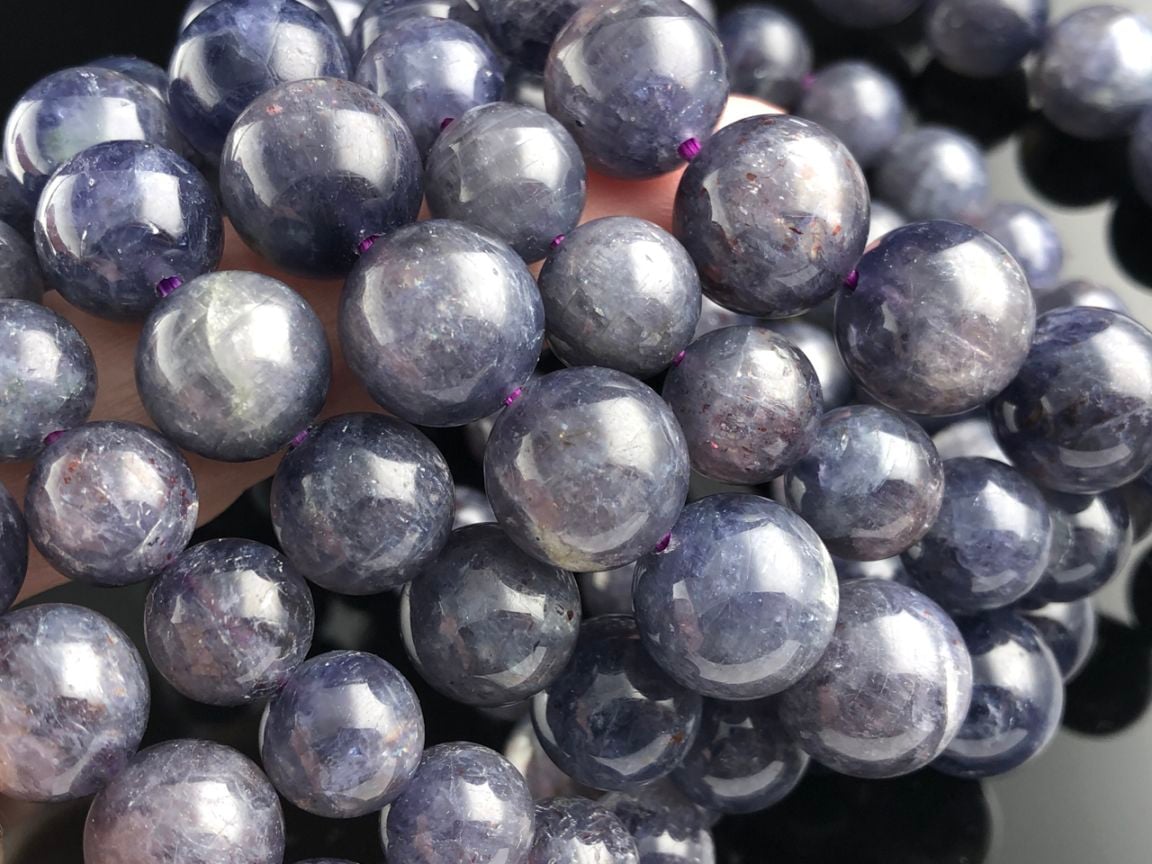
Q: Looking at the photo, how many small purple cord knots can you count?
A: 12